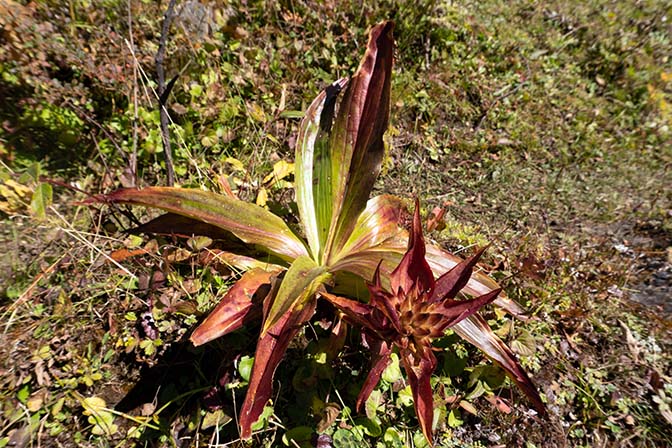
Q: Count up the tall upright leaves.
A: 2